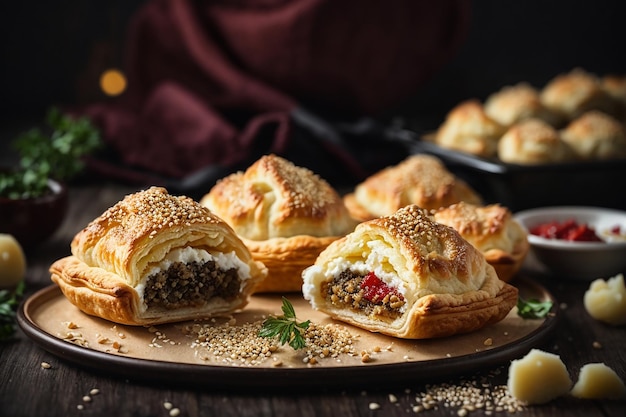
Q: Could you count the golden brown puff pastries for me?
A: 11